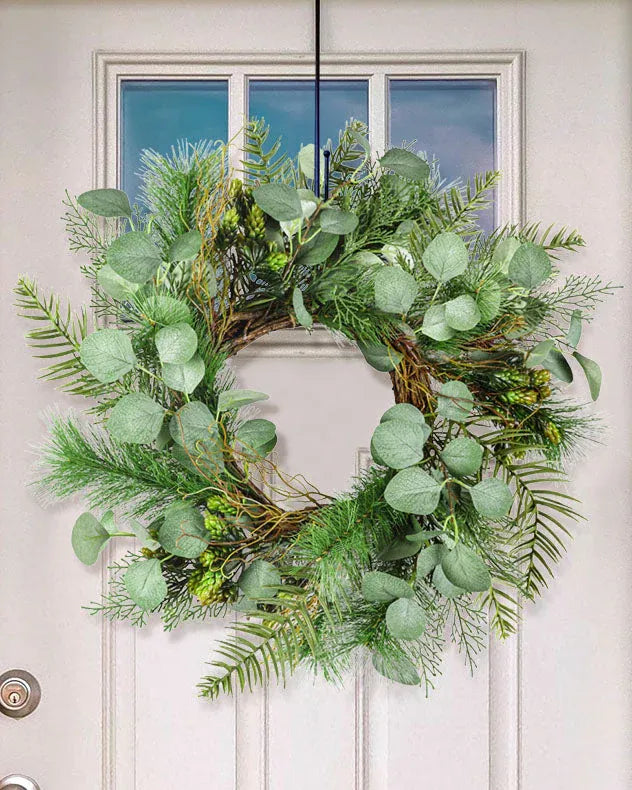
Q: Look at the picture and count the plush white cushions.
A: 0